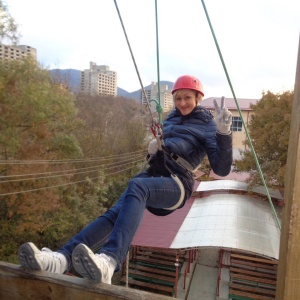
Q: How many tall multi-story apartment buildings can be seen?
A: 3